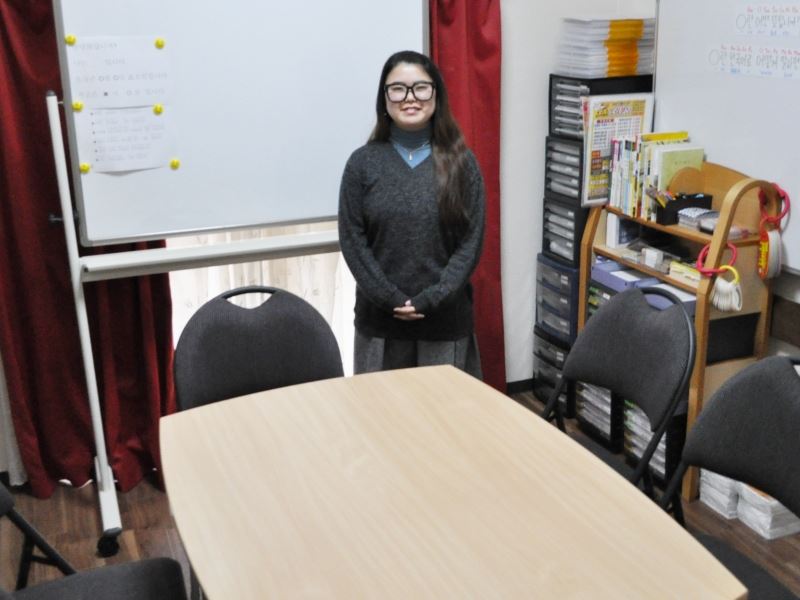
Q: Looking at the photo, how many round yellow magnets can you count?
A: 6